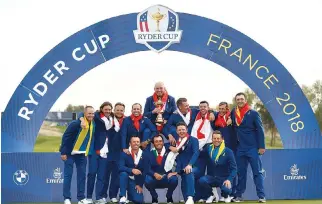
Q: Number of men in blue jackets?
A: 13